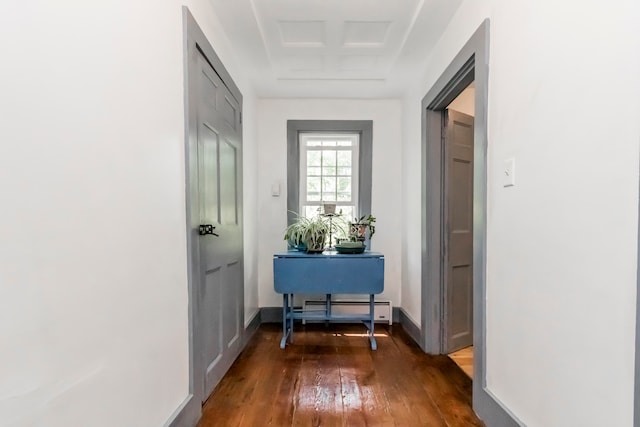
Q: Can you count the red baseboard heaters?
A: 0